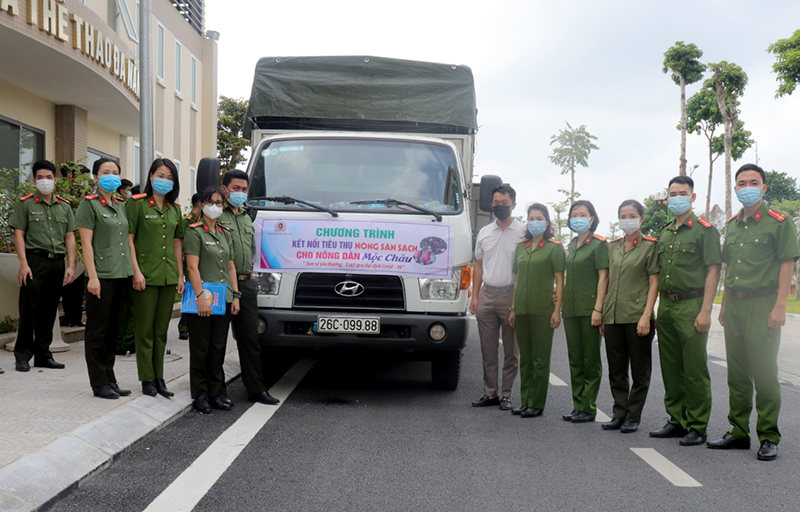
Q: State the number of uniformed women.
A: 6